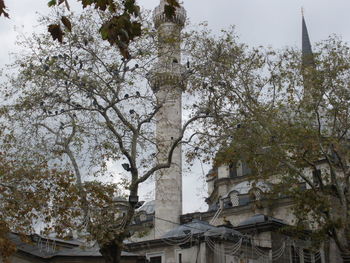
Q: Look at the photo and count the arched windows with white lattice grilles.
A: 2